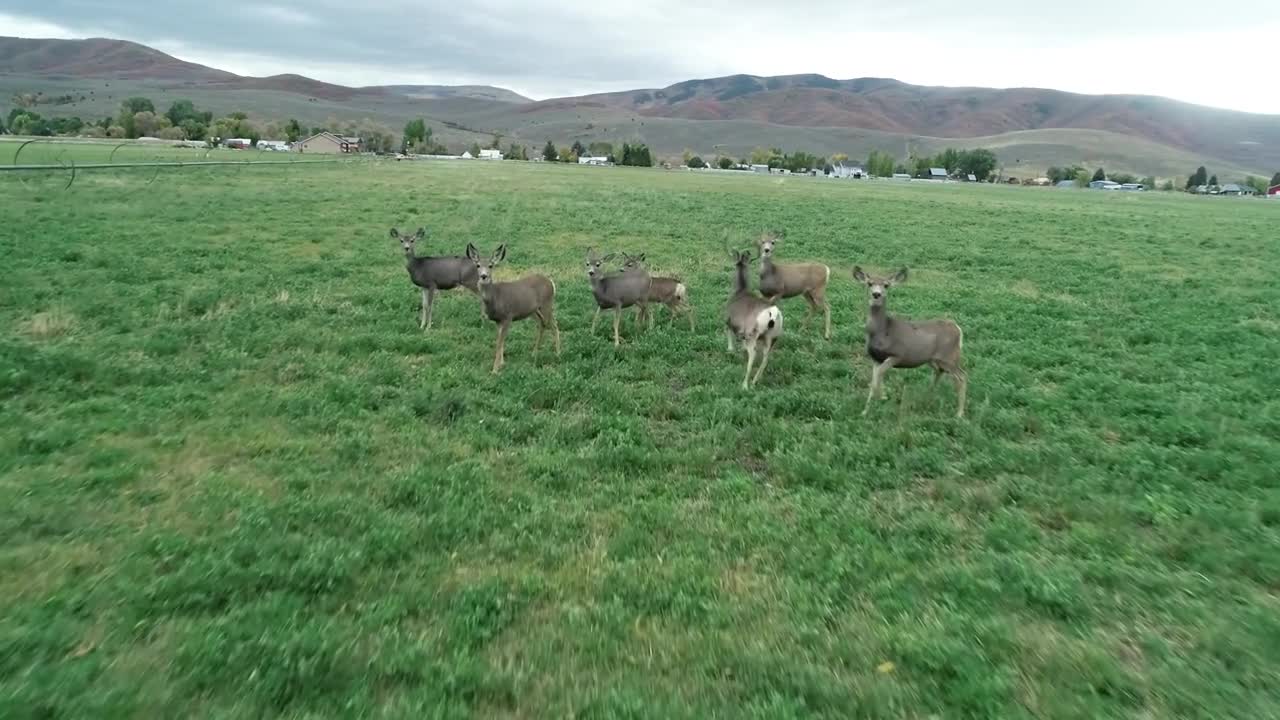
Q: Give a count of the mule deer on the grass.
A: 7